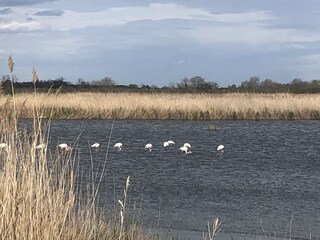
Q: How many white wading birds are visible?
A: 11